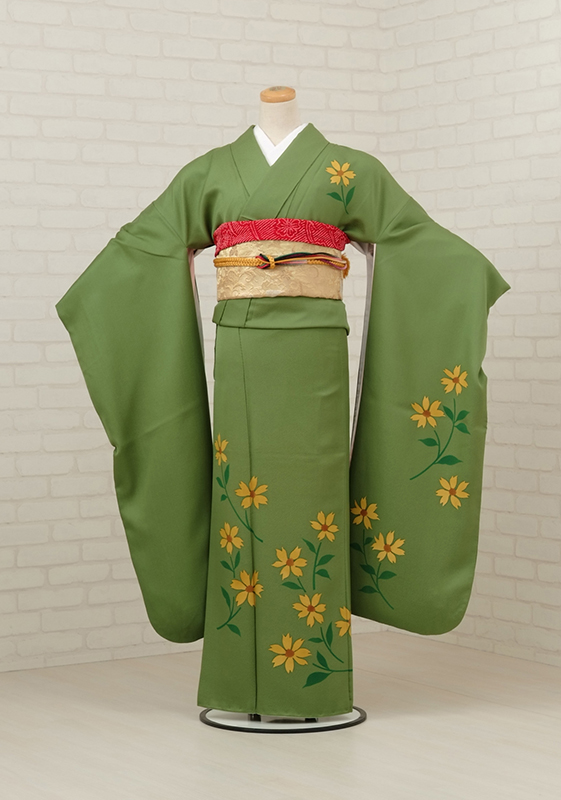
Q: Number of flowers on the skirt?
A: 9